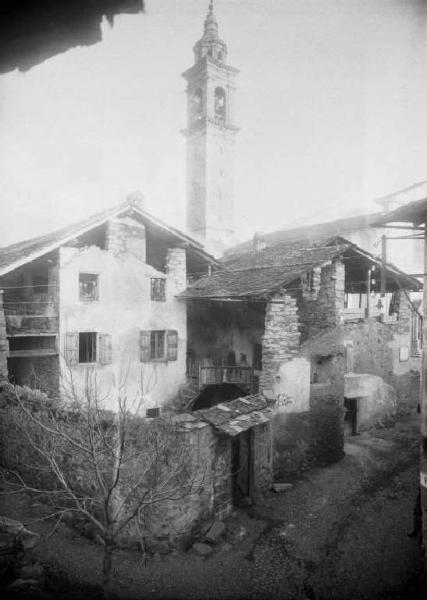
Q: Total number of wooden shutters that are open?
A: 4